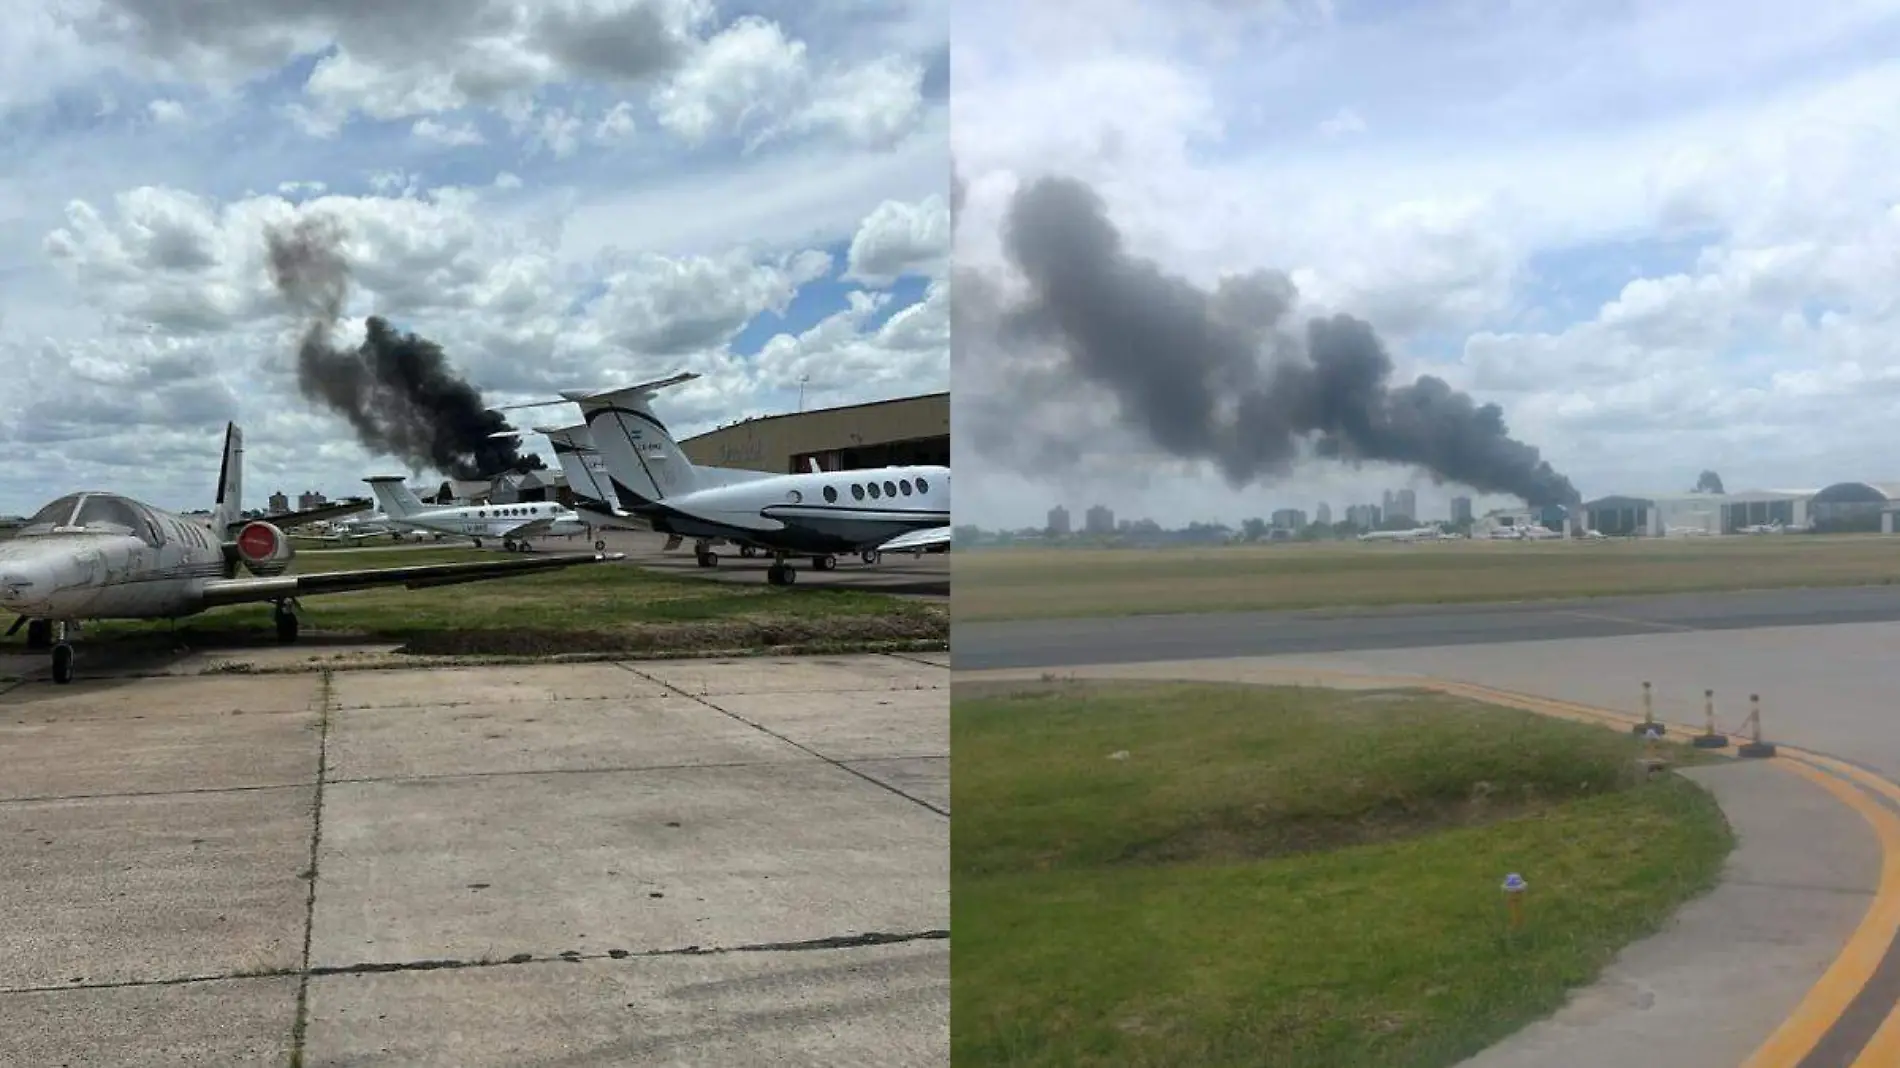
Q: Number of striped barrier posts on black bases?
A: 3